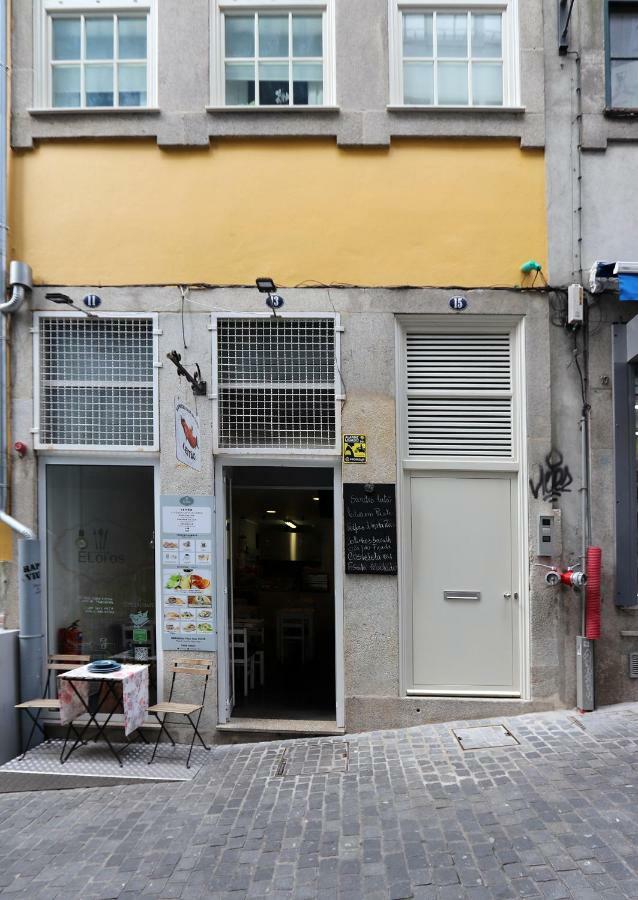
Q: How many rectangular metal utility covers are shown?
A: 2